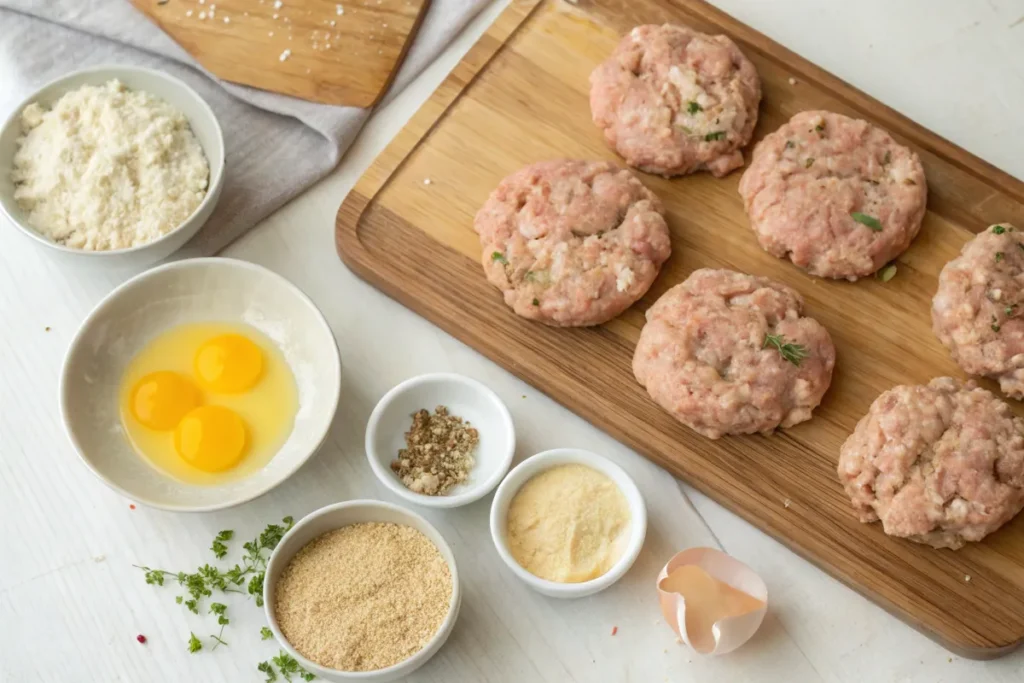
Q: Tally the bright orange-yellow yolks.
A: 3